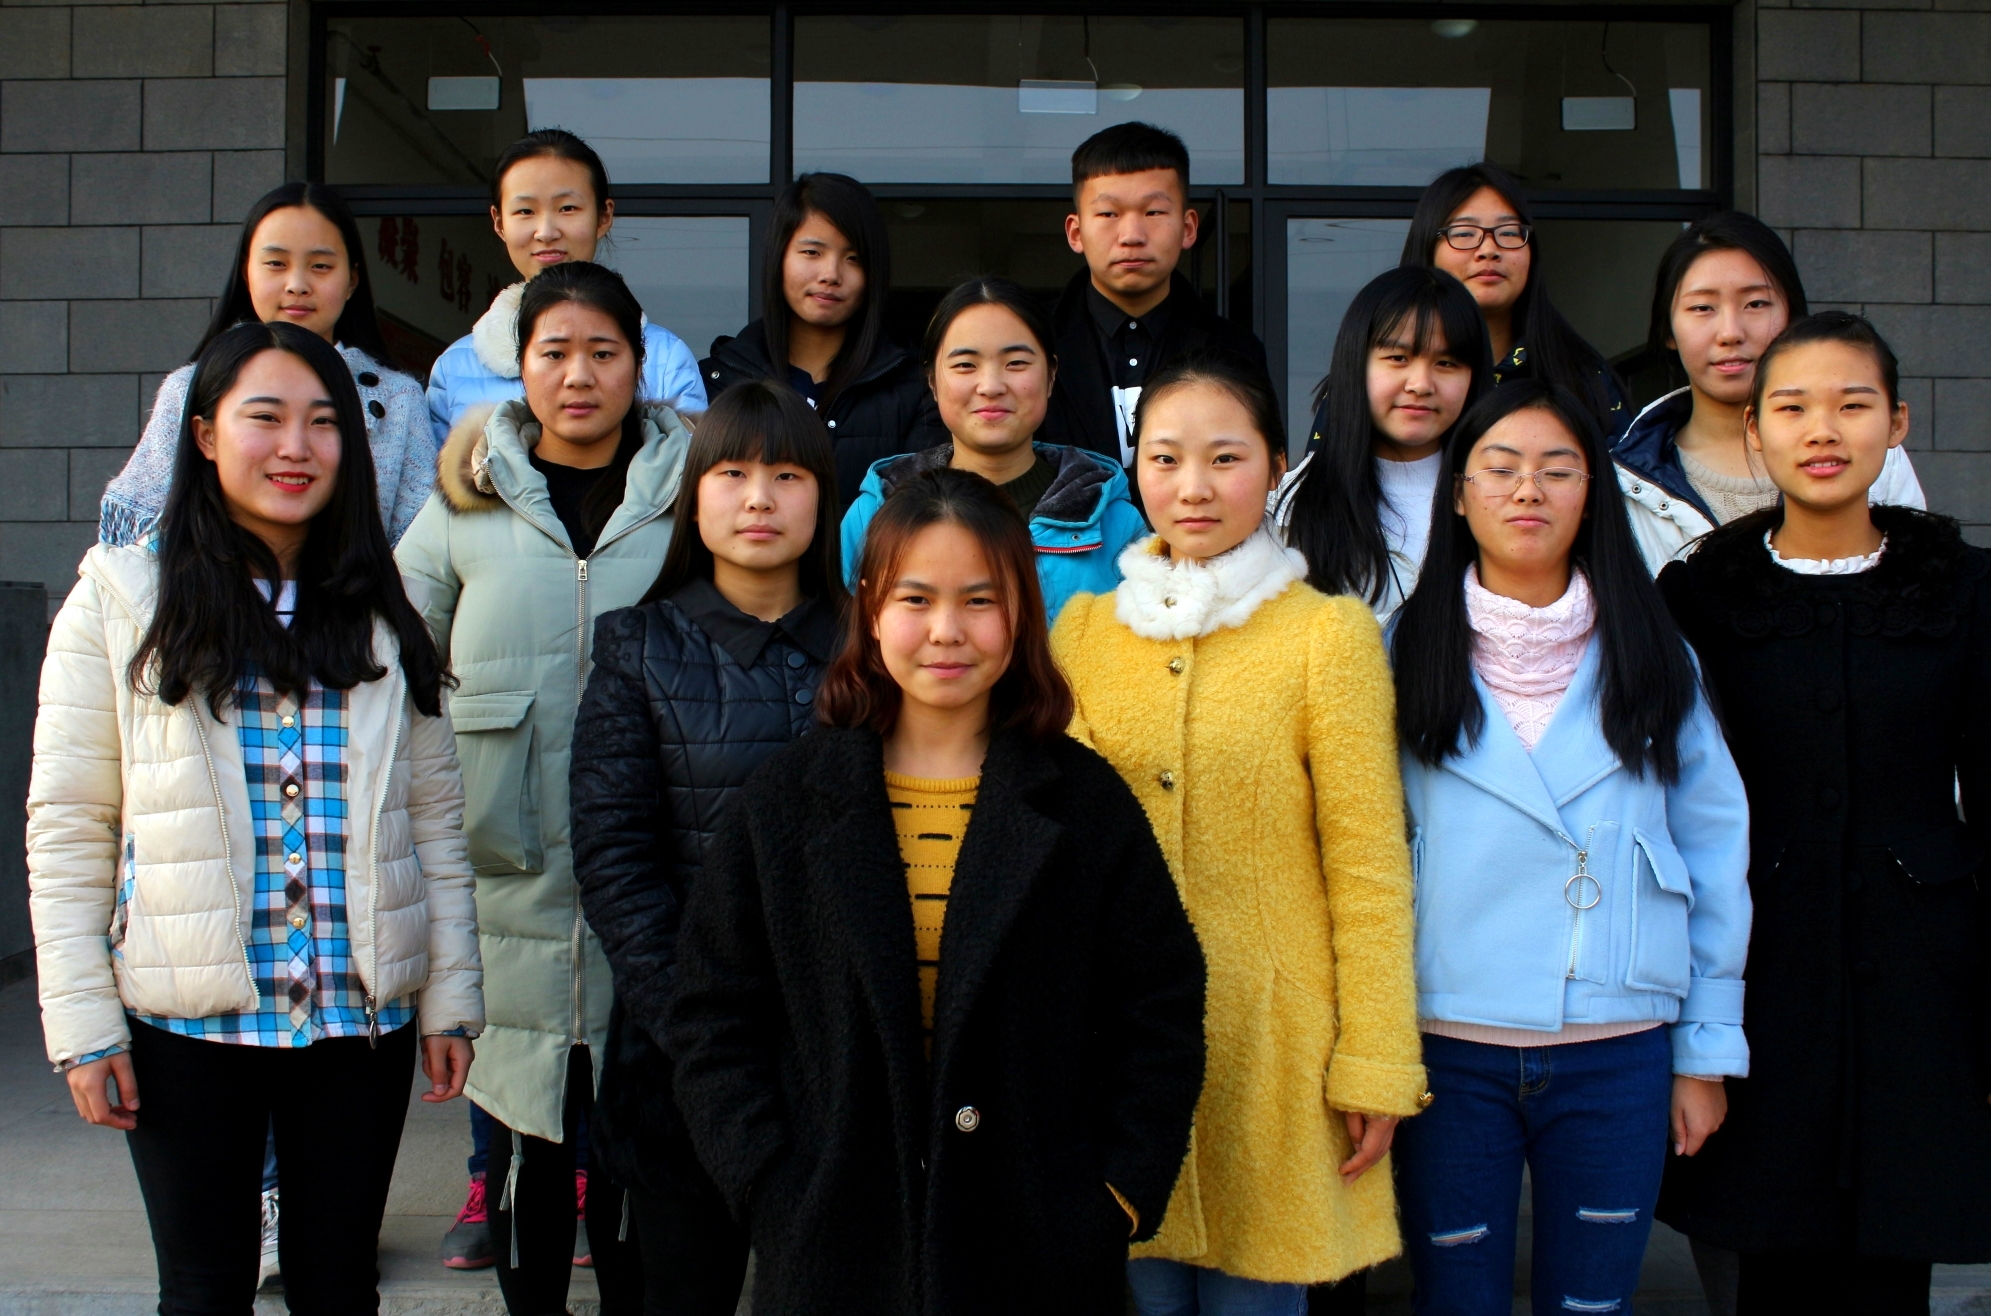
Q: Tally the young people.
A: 15